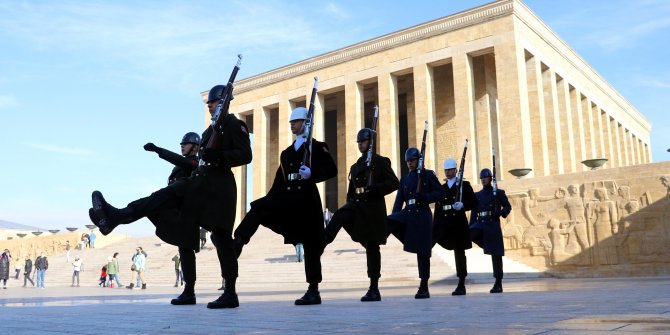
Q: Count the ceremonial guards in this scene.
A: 7